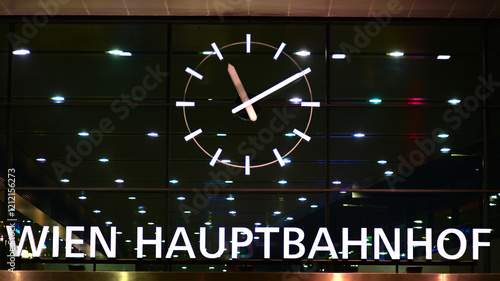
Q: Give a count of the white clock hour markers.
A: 12